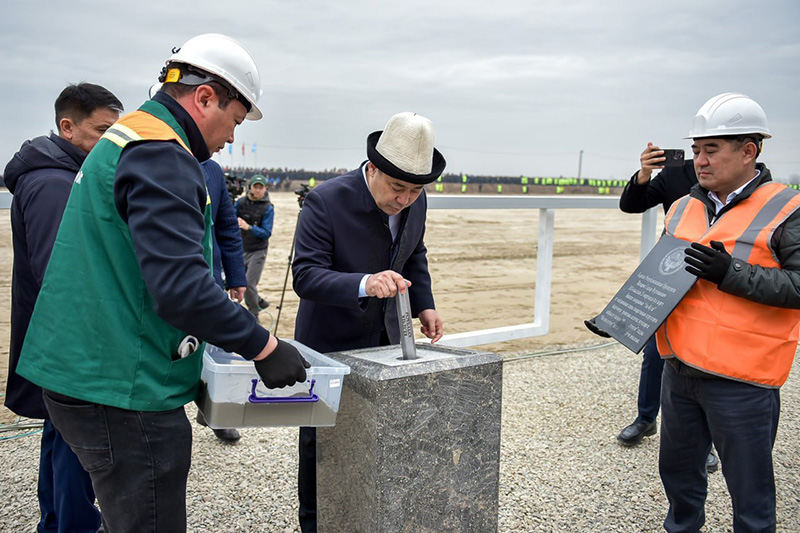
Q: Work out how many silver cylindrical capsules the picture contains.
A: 1